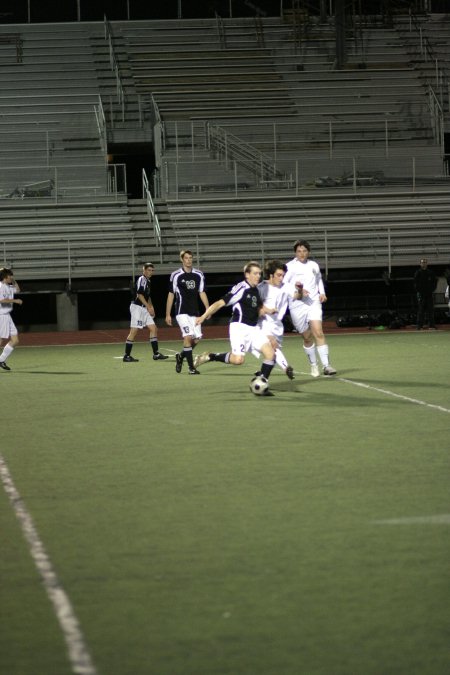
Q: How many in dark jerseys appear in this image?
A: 3